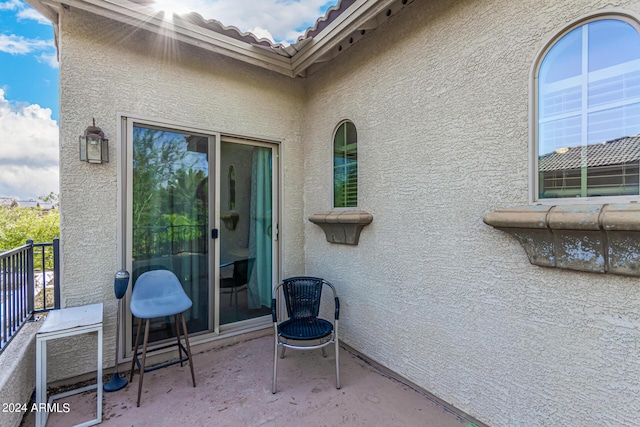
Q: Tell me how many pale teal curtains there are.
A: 1